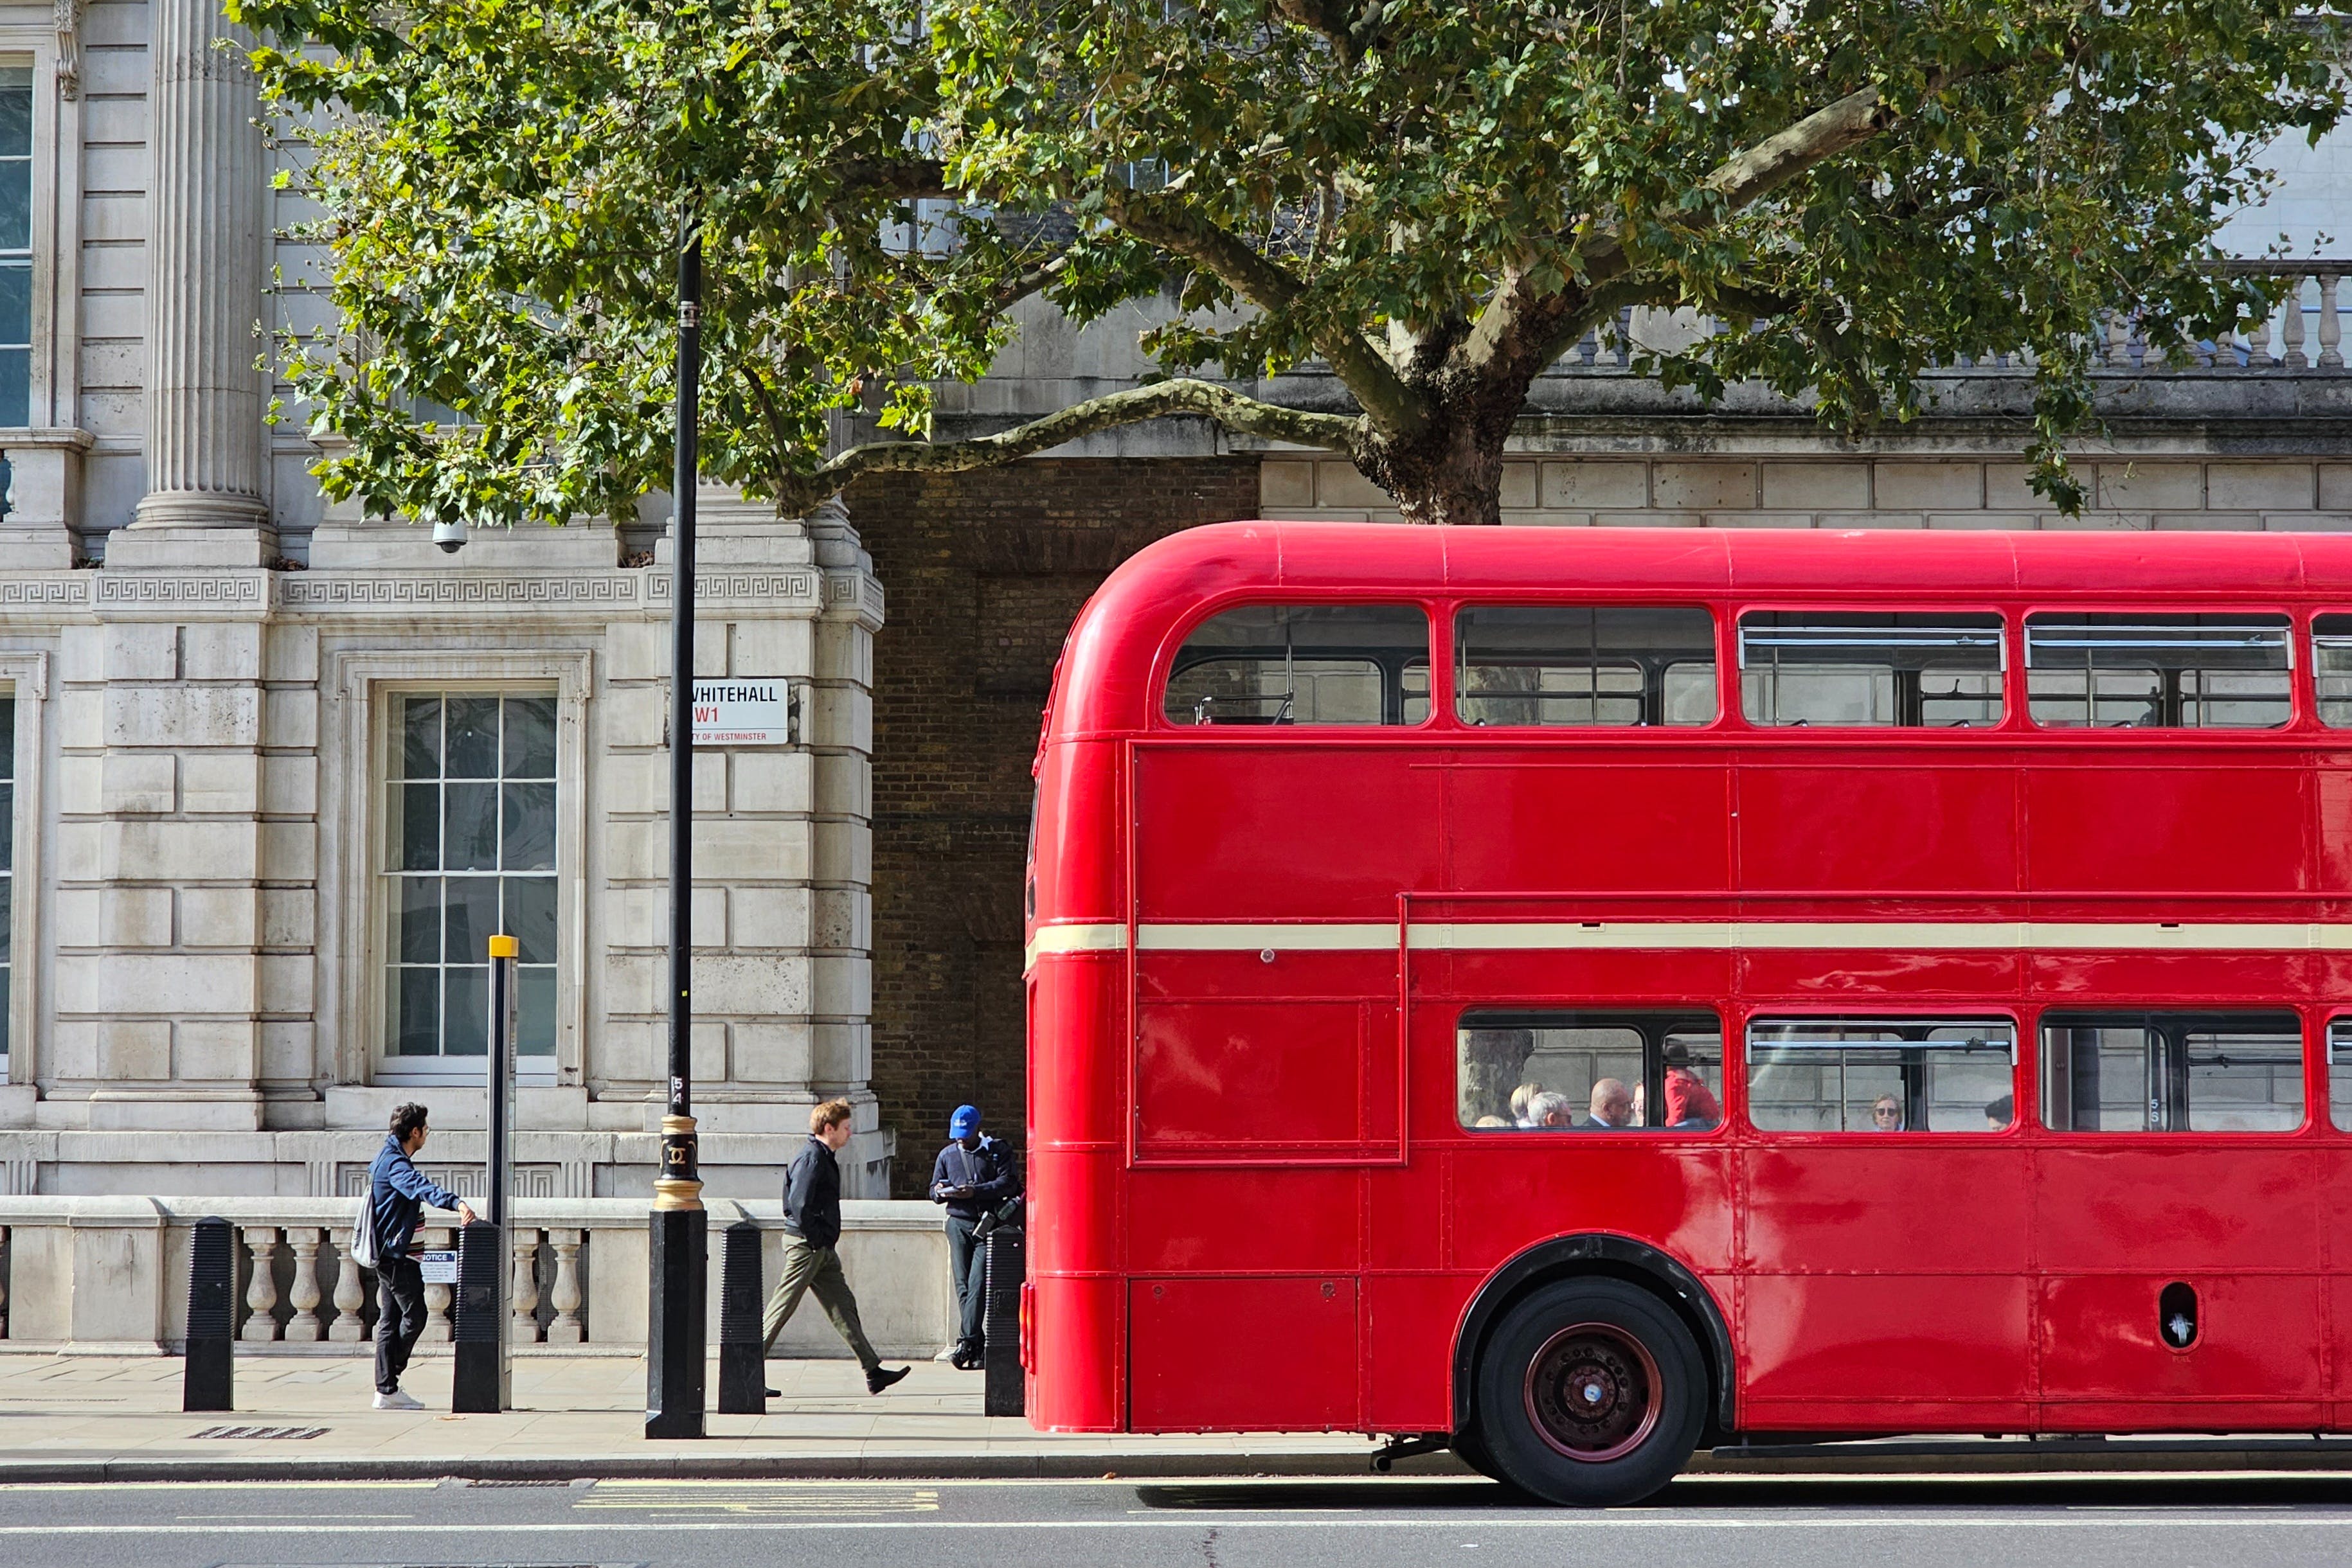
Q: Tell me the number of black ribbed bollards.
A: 4